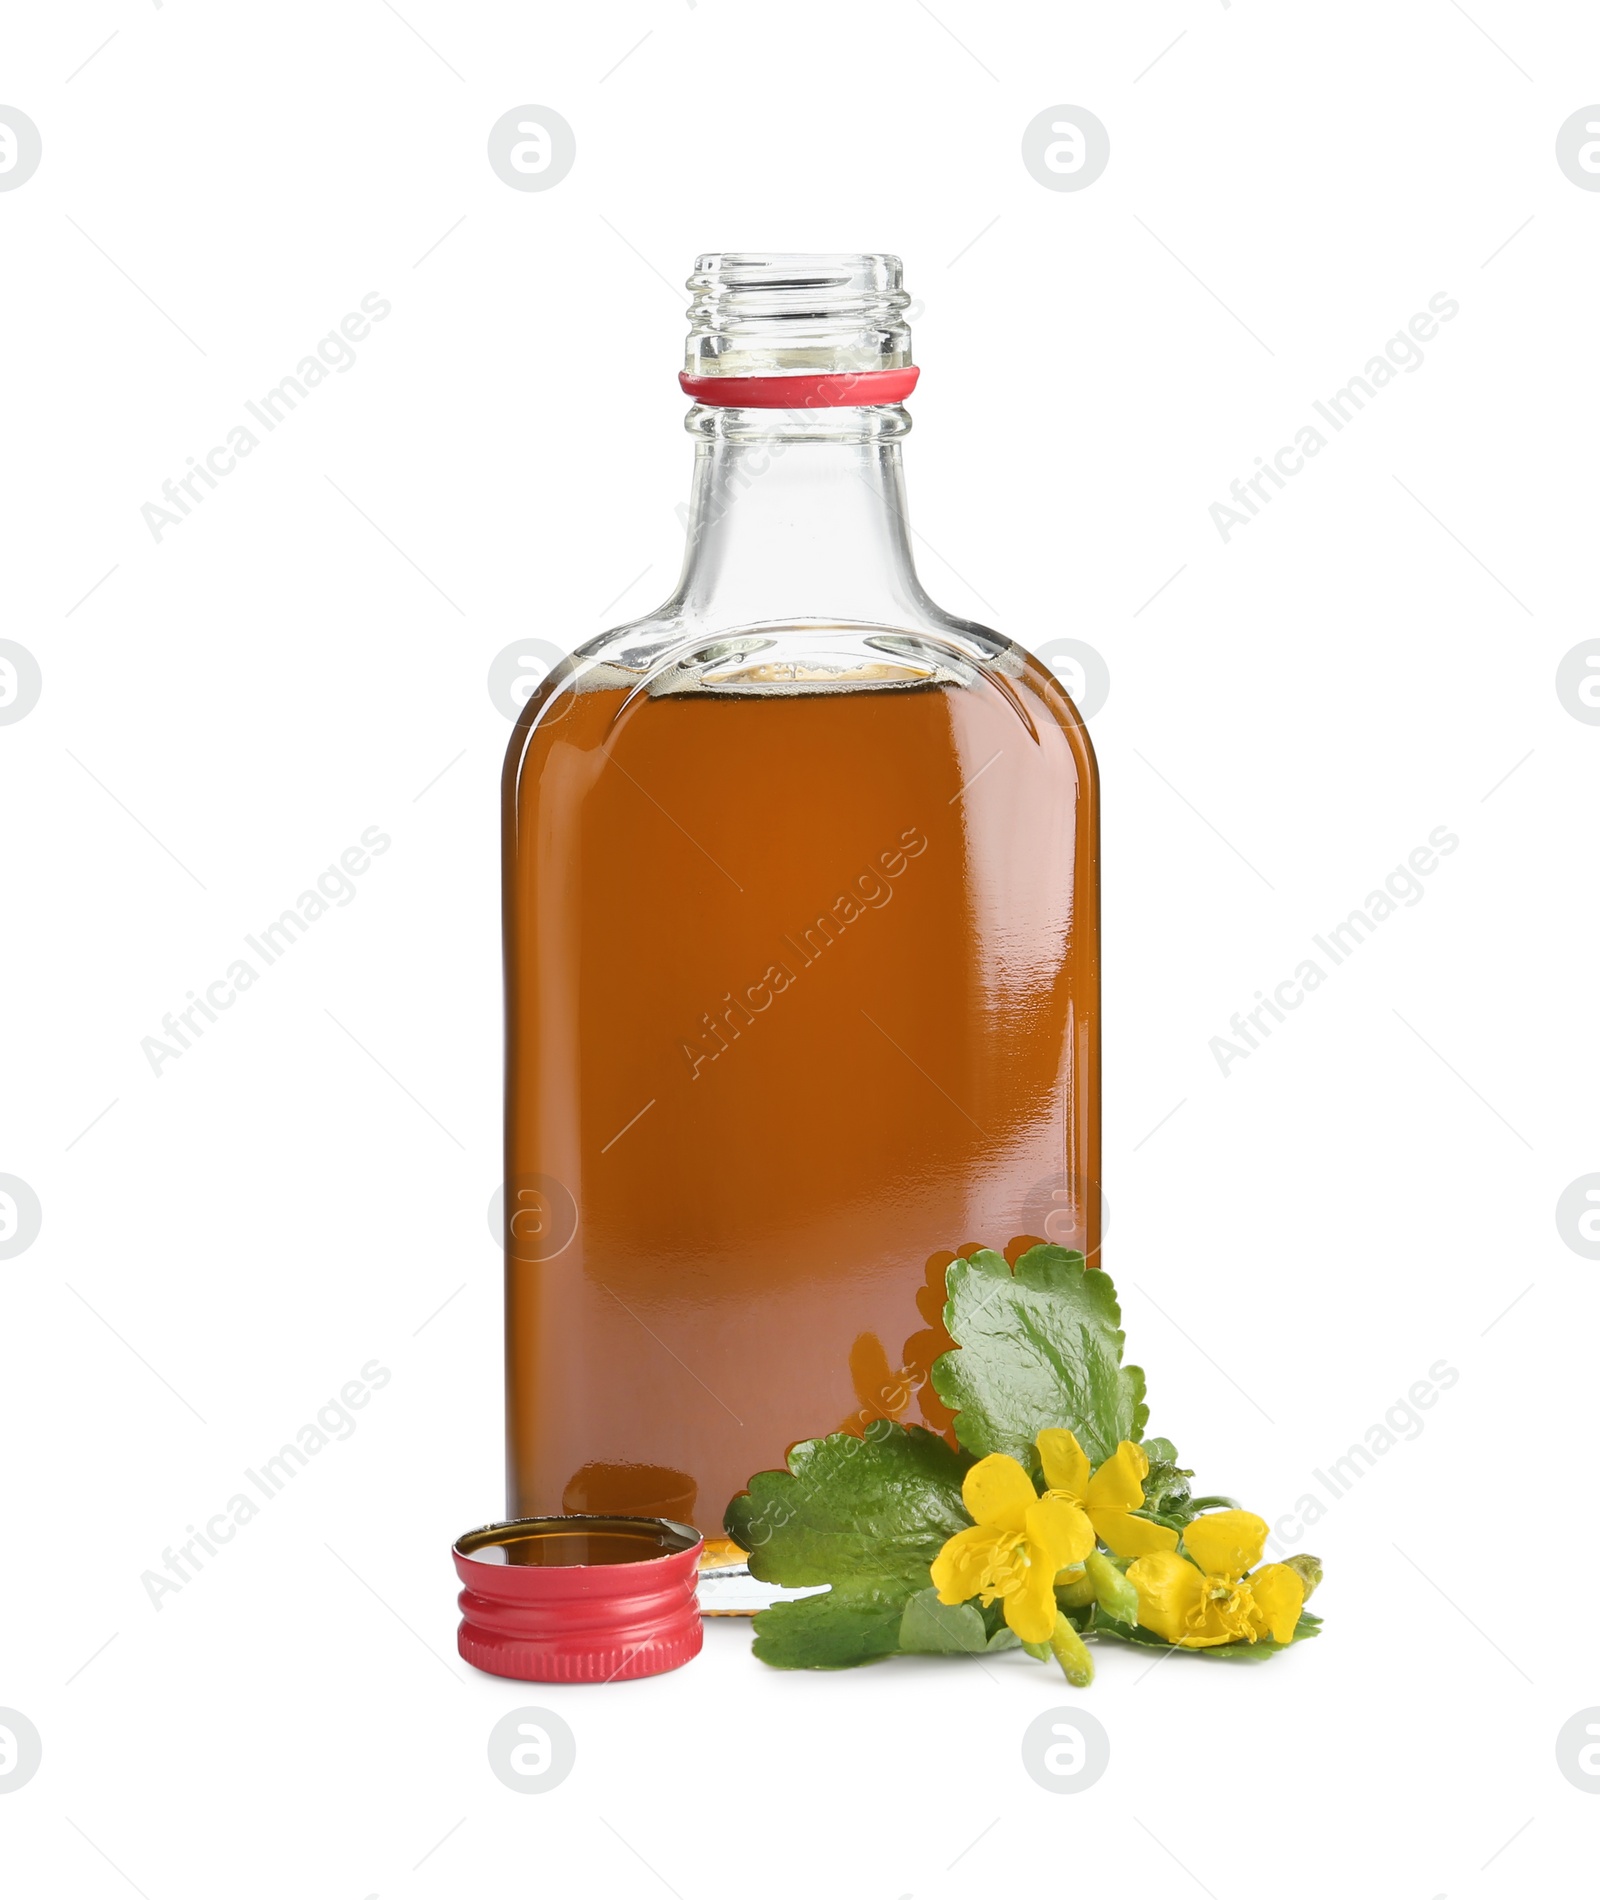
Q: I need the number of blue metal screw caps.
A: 0